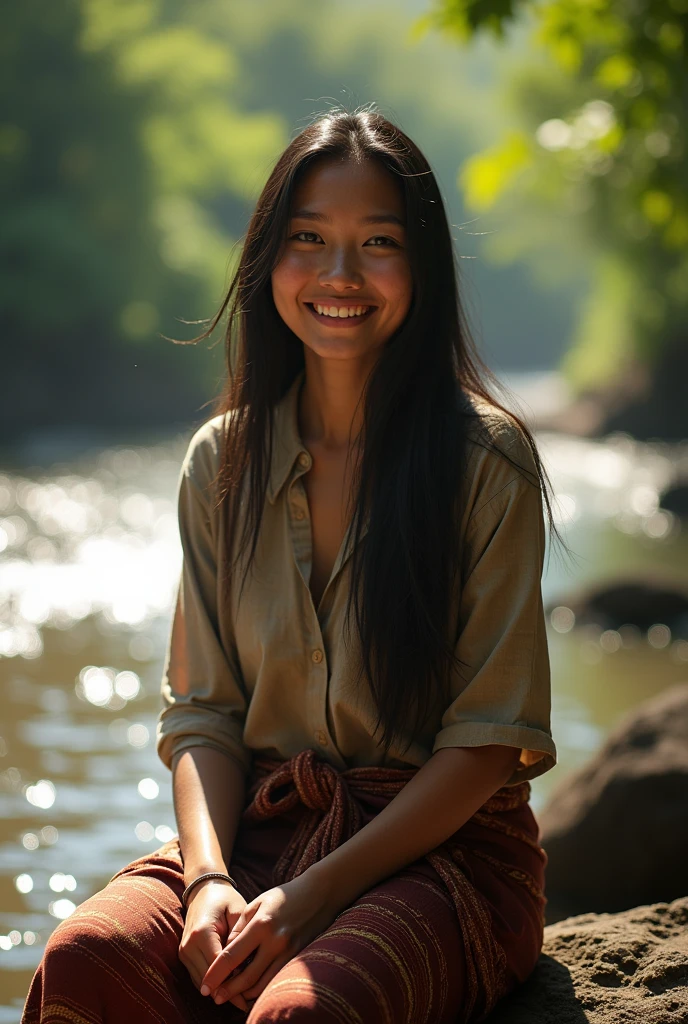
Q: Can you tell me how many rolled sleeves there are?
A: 2